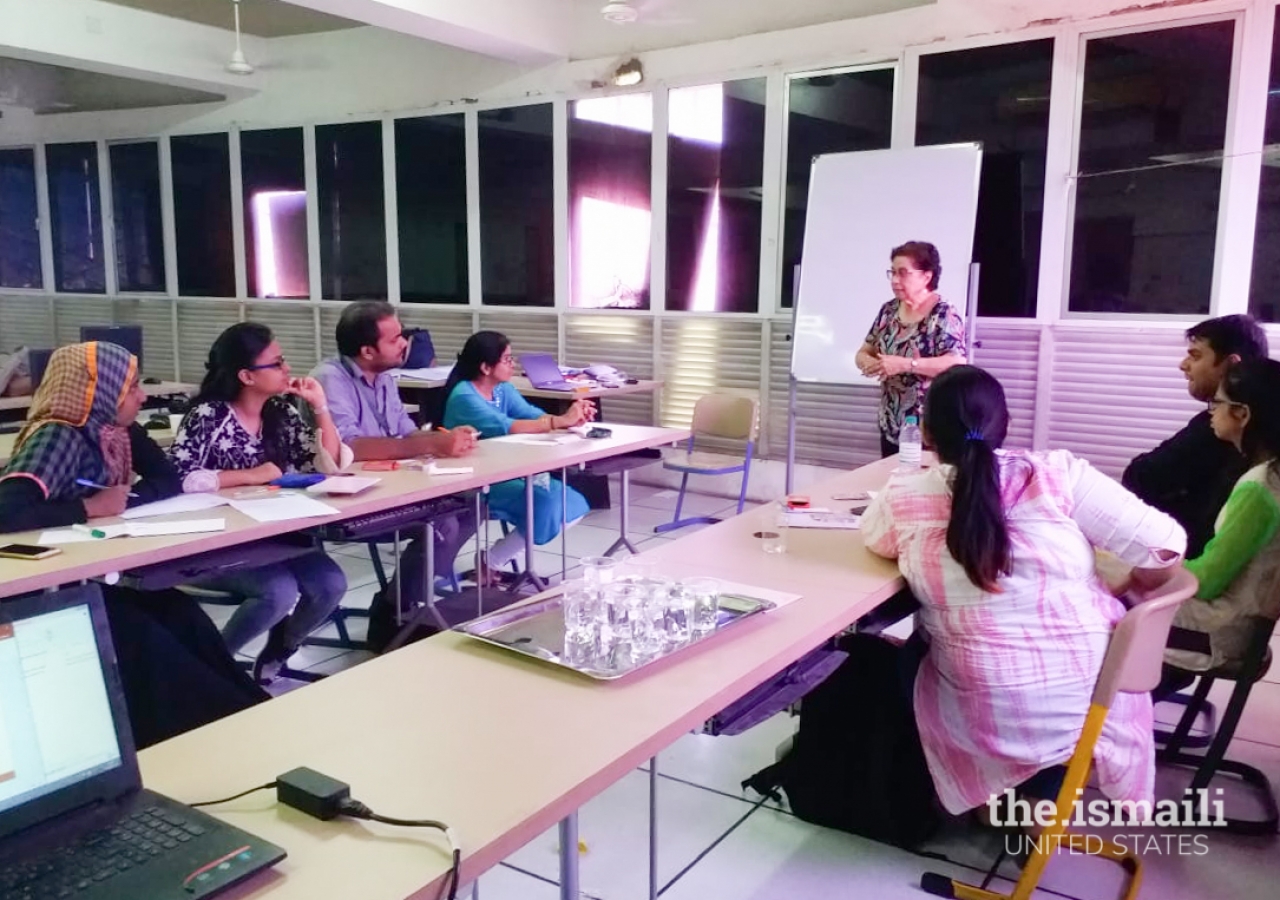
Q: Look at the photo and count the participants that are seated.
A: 7